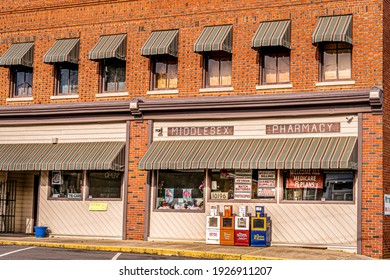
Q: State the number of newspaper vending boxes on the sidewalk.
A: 4